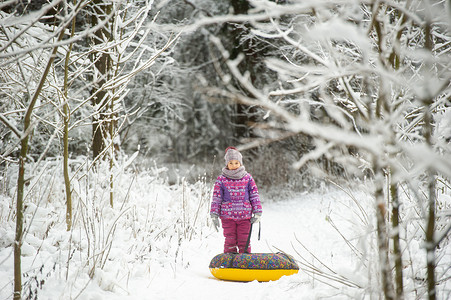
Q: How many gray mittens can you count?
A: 2